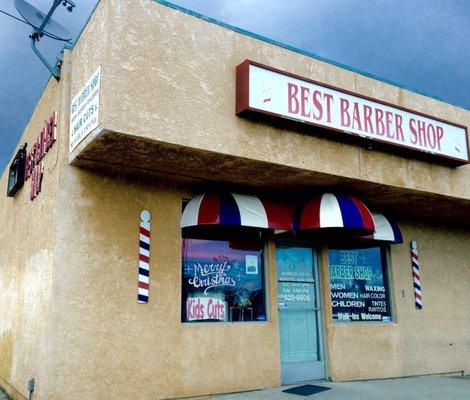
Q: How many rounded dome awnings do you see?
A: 3